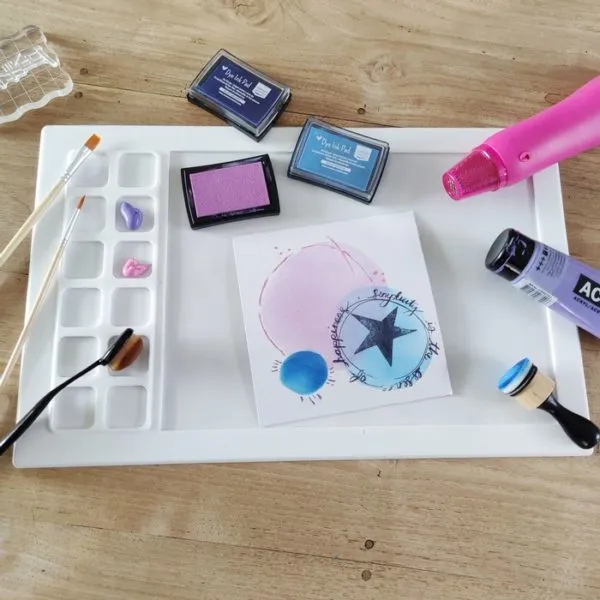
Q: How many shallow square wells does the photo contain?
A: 12